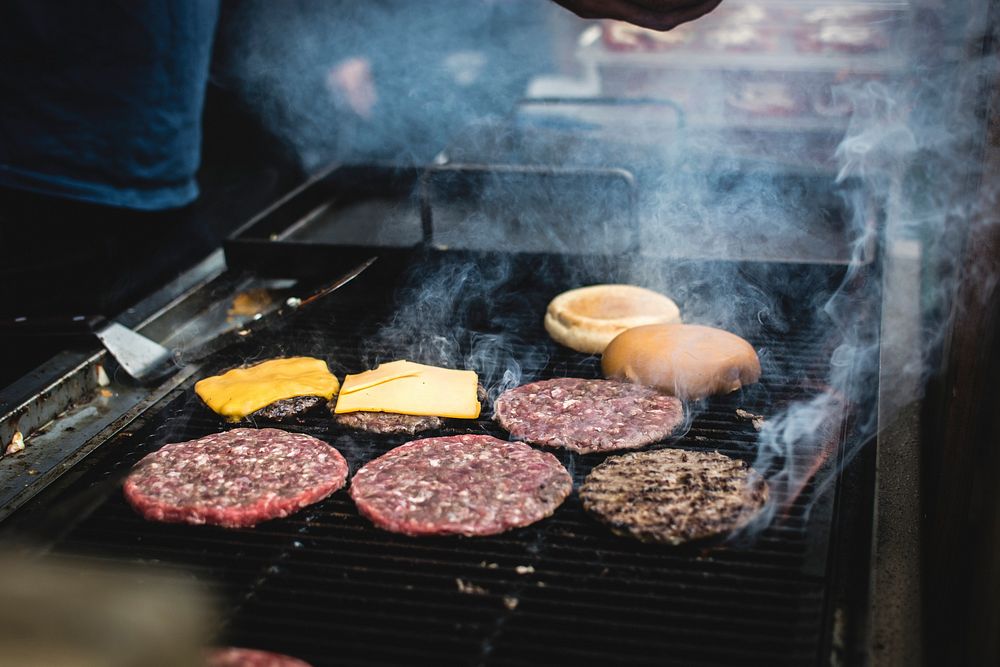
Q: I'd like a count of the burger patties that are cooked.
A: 3